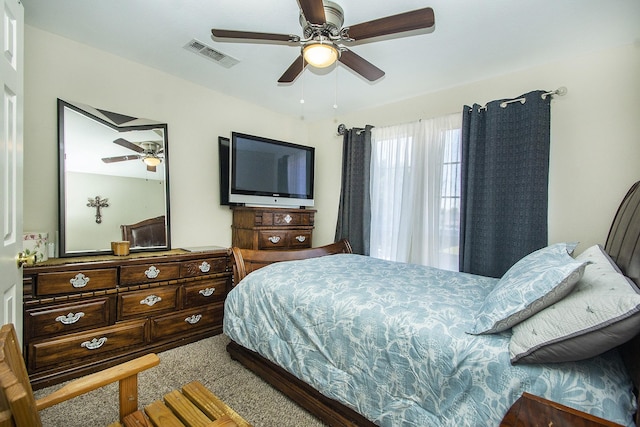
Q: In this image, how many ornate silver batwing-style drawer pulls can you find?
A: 11